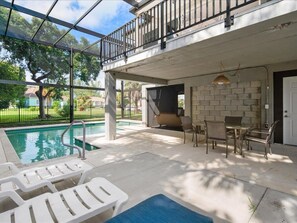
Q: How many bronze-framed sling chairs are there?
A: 4